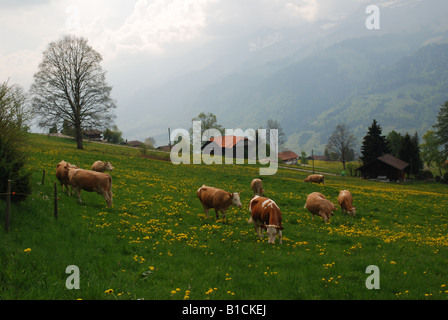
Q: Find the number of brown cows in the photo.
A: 9